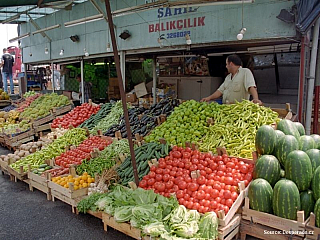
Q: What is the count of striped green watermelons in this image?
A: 15